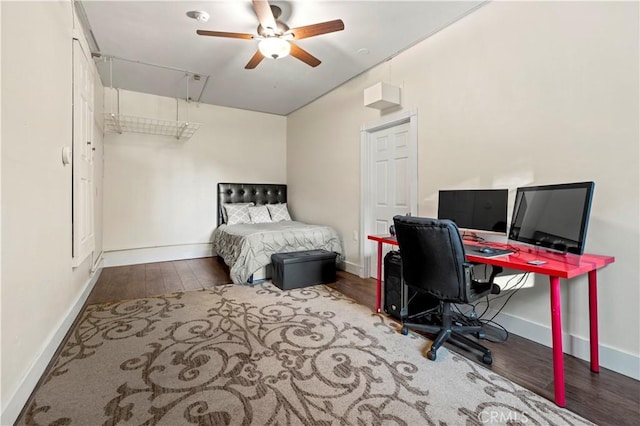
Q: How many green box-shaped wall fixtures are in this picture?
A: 0